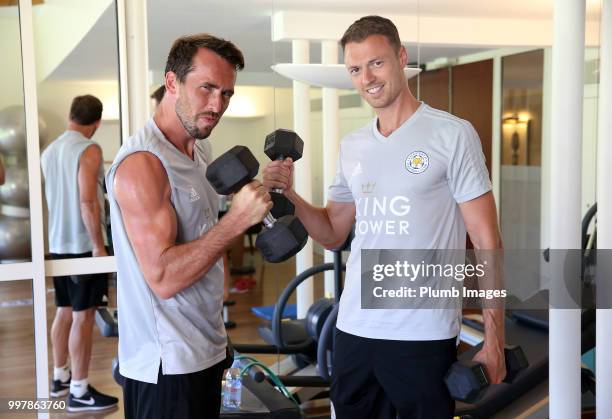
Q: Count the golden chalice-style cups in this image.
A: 0